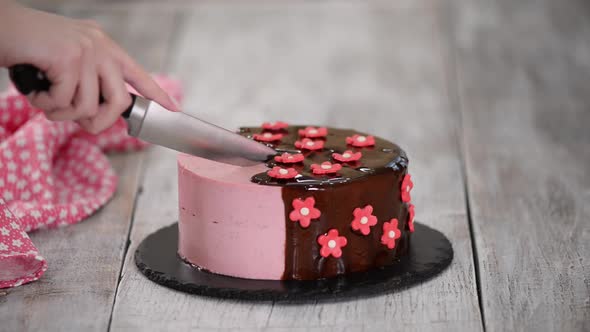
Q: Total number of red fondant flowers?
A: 15